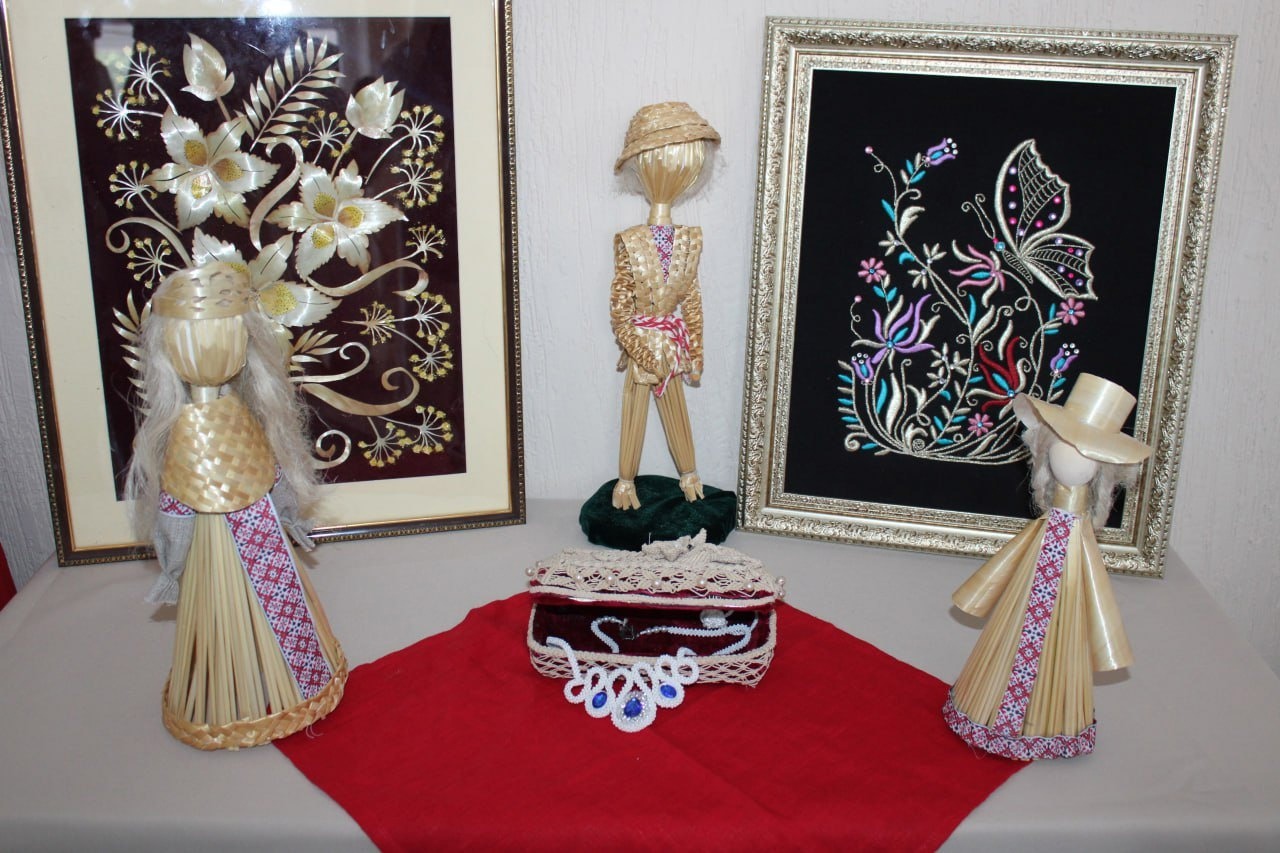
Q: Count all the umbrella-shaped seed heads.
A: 13